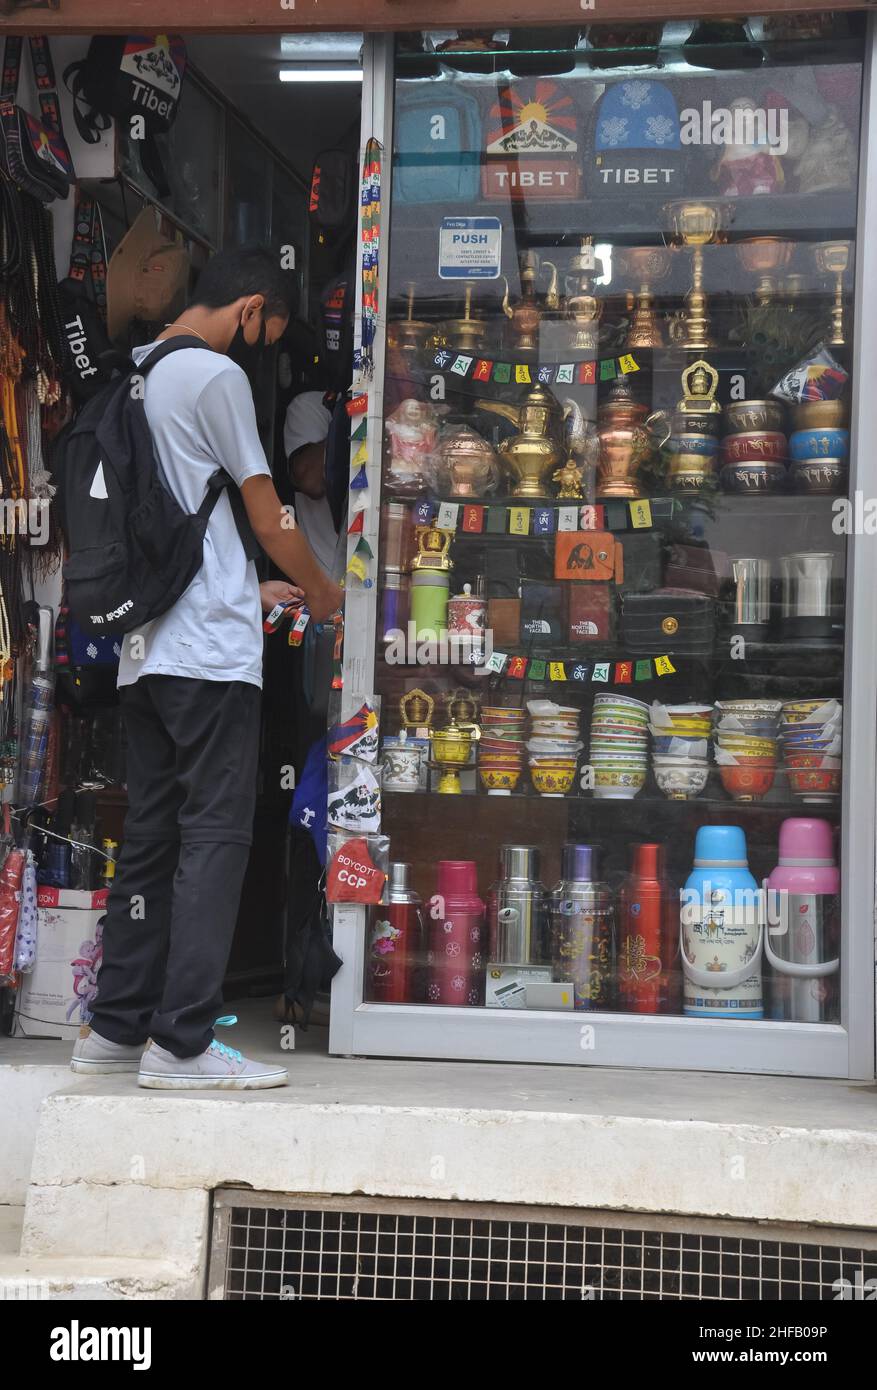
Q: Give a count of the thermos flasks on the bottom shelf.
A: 7